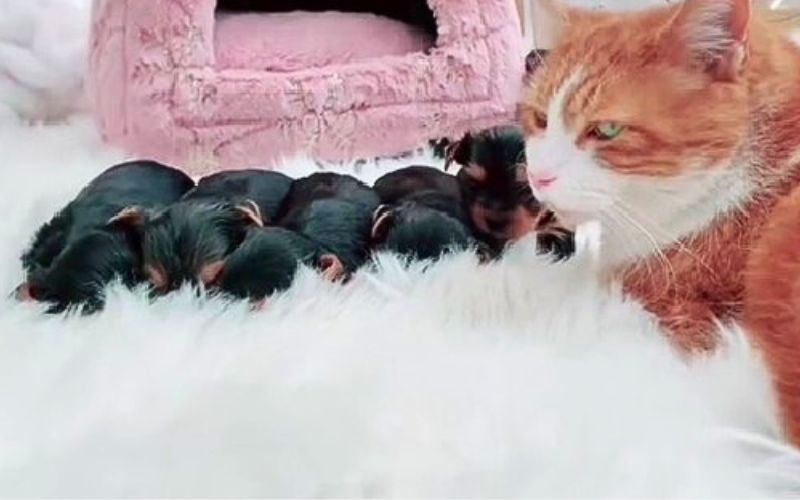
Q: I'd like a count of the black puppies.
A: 5